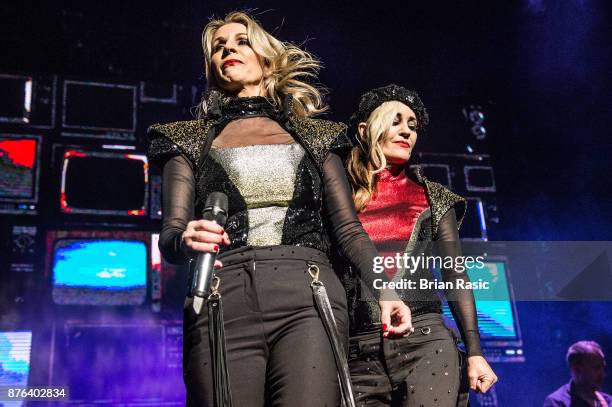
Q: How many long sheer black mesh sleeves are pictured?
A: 3